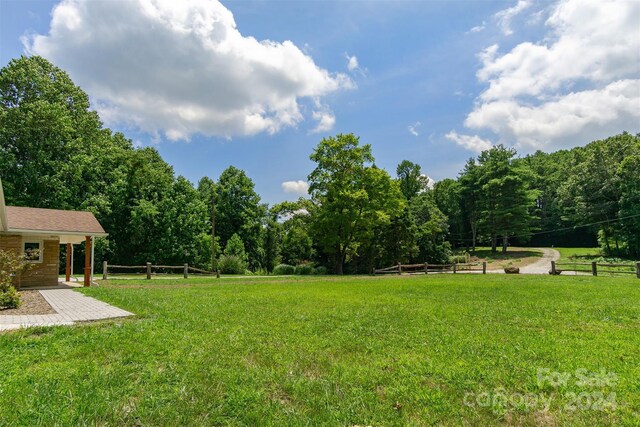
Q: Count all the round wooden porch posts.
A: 2